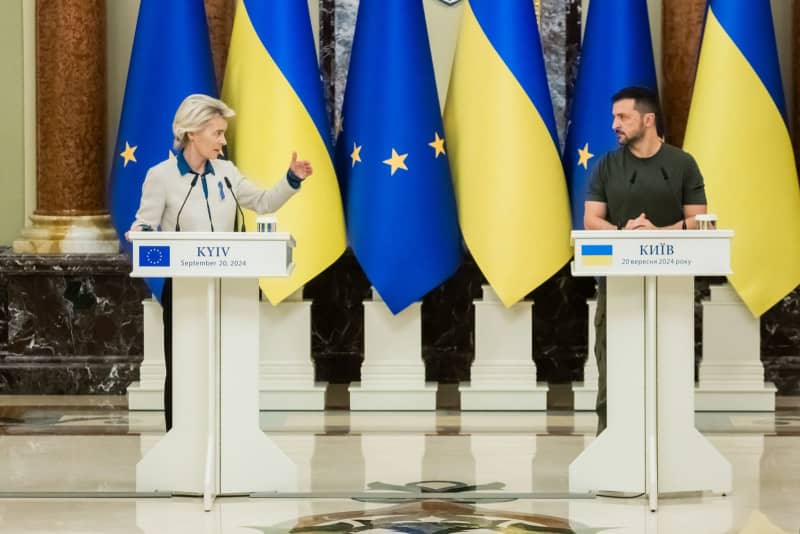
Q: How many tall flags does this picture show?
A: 6